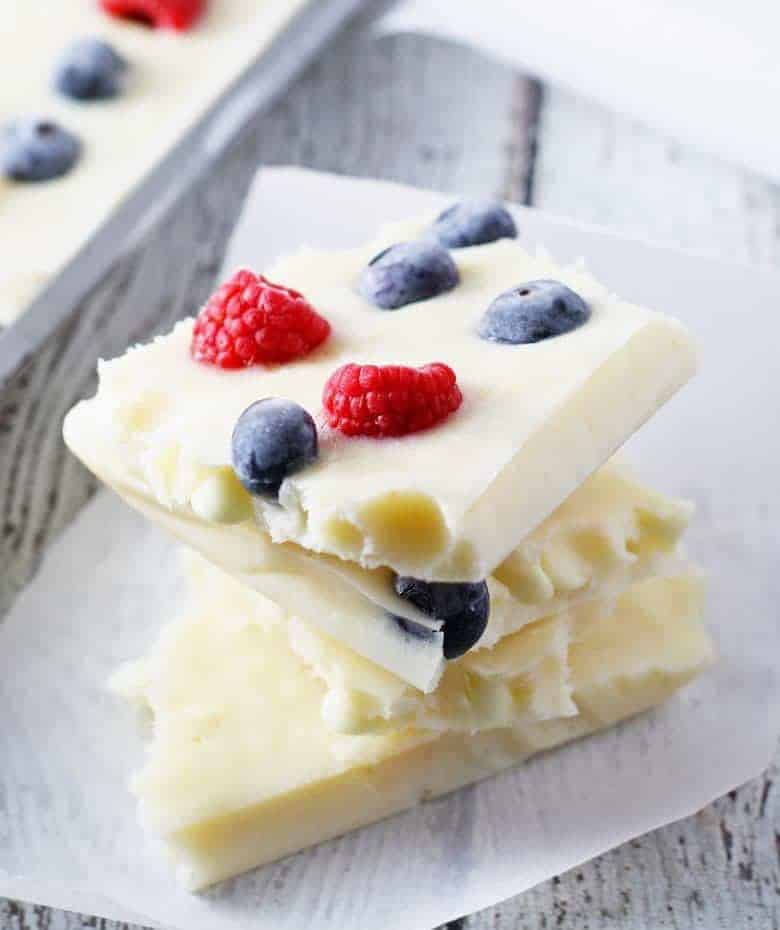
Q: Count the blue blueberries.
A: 7